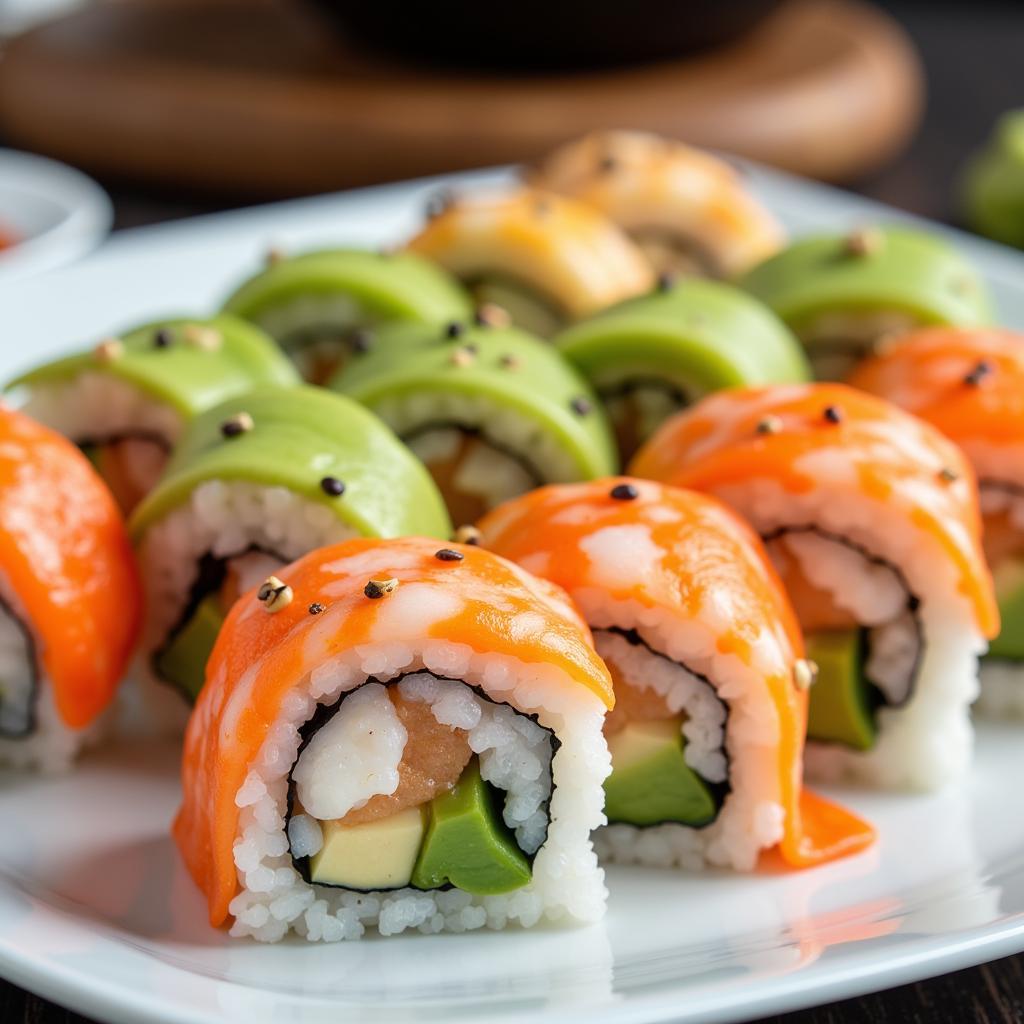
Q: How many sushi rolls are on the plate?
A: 13